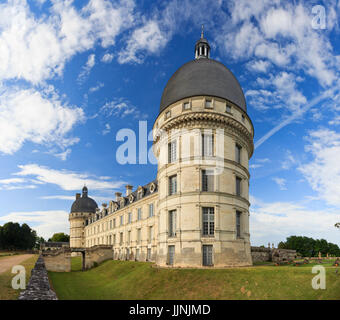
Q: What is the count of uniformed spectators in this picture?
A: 0